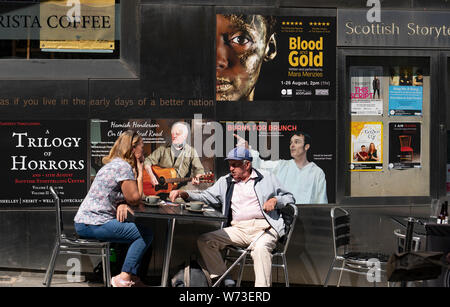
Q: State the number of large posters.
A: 4